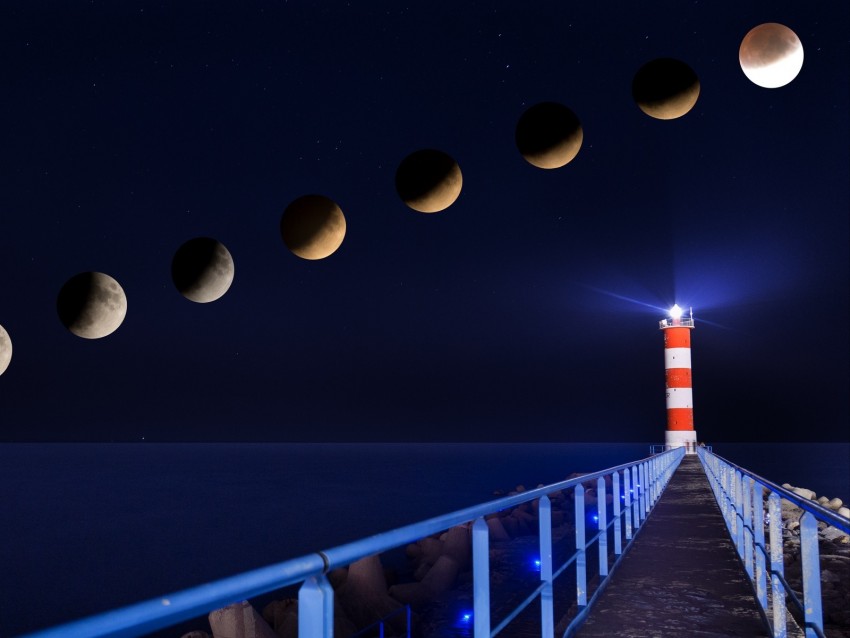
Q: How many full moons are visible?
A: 1